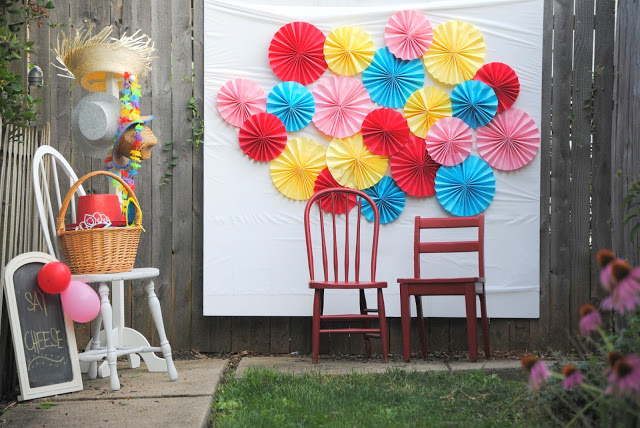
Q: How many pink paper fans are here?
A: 5